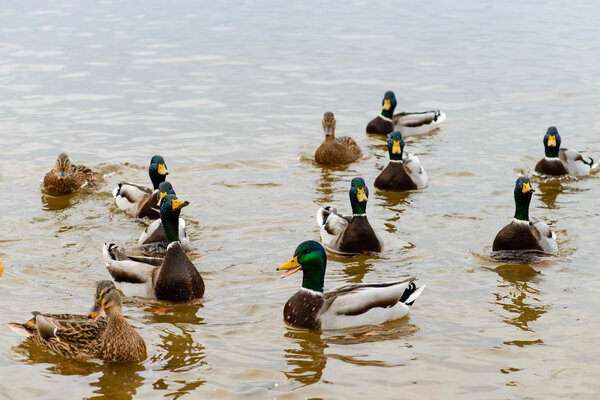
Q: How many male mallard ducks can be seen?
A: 9